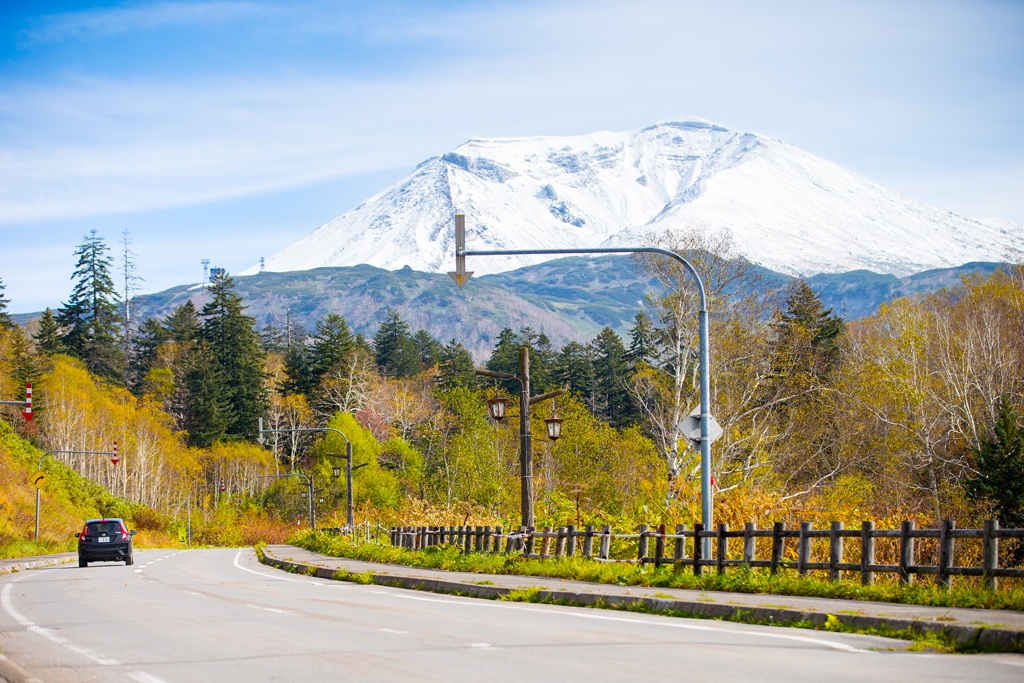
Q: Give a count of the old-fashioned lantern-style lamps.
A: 5